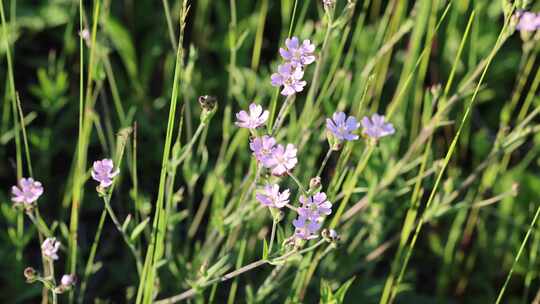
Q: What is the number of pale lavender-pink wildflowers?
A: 14